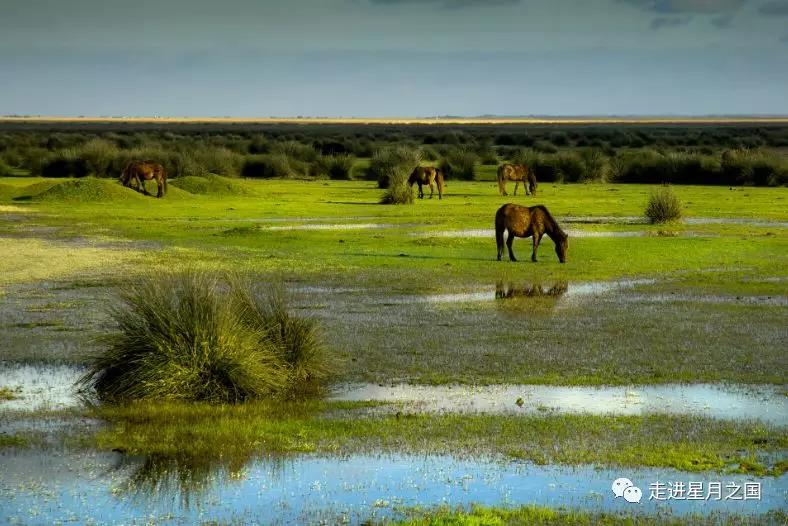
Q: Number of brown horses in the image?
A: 4